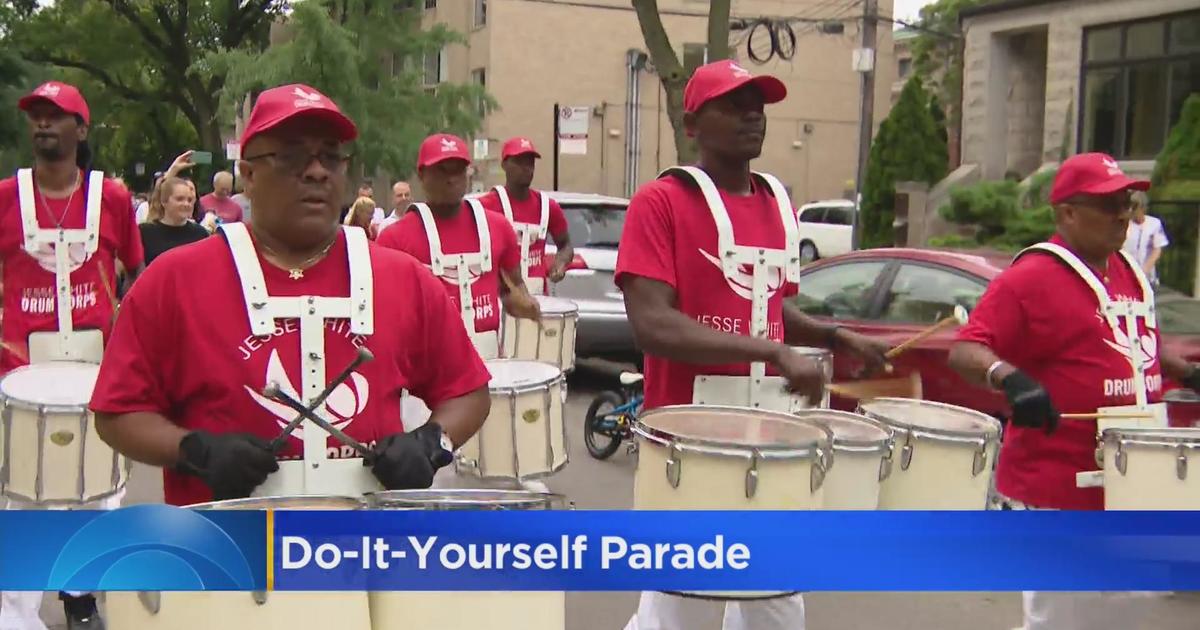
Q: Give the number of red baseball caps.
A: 6